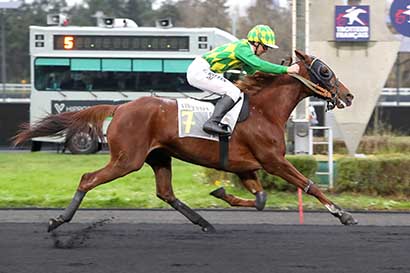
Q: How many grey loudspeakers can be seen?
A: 3